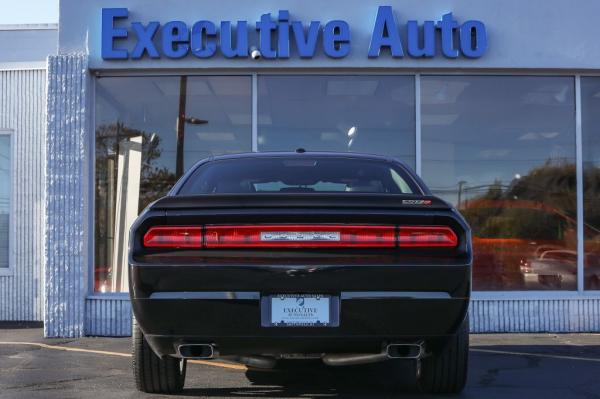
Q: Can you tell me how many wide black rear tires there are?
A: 2